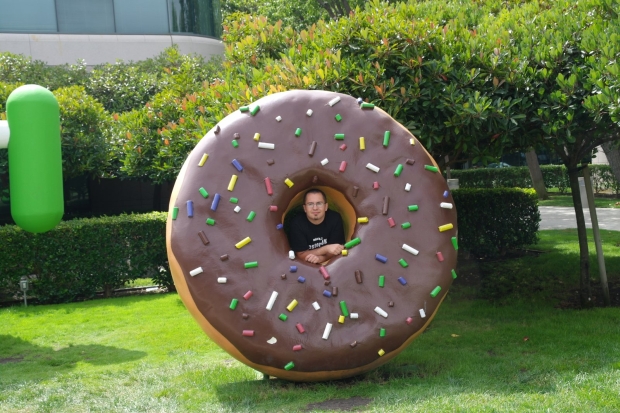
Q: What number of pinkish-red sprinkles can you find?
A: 13